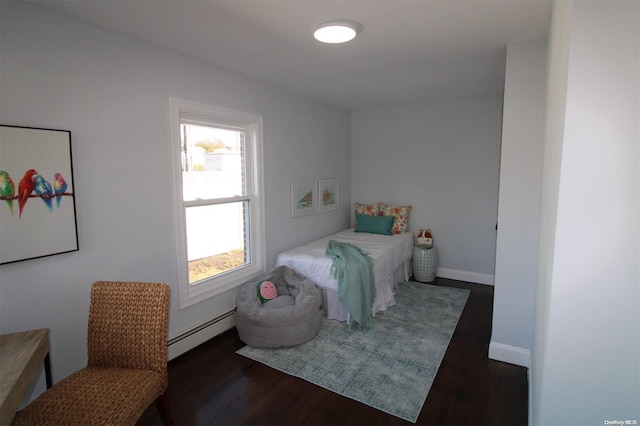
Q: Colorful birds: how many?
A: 4